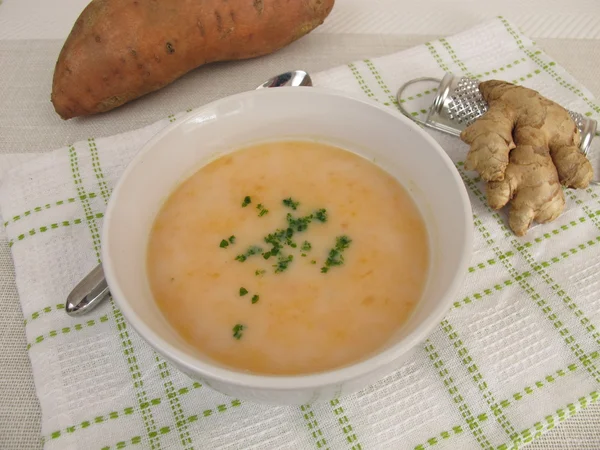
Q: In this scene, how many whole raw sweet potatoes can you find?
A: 1